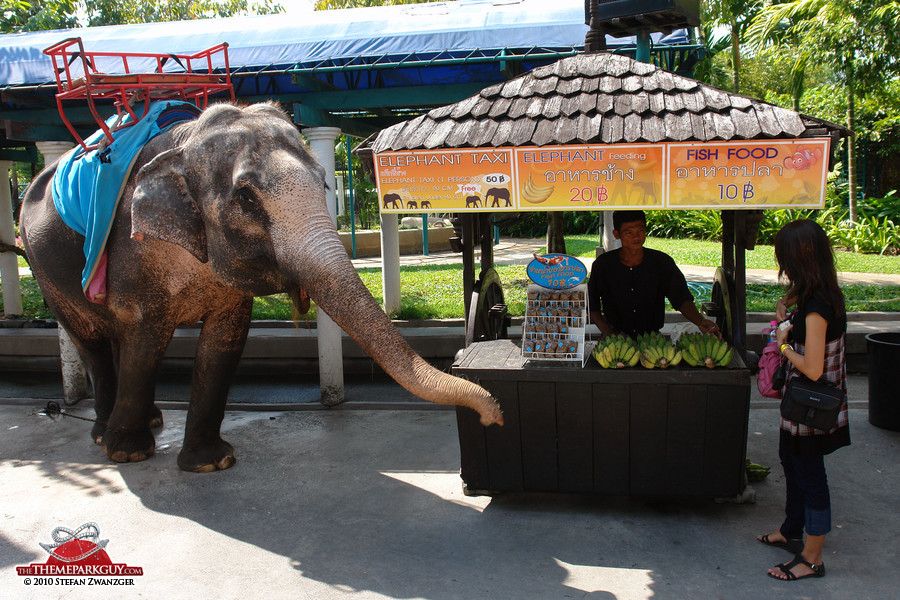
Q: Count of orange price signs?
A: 3